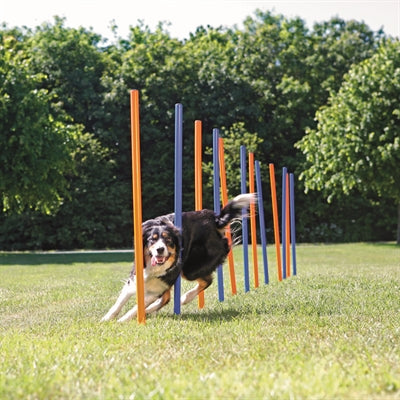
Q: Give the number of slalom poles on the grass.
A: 12